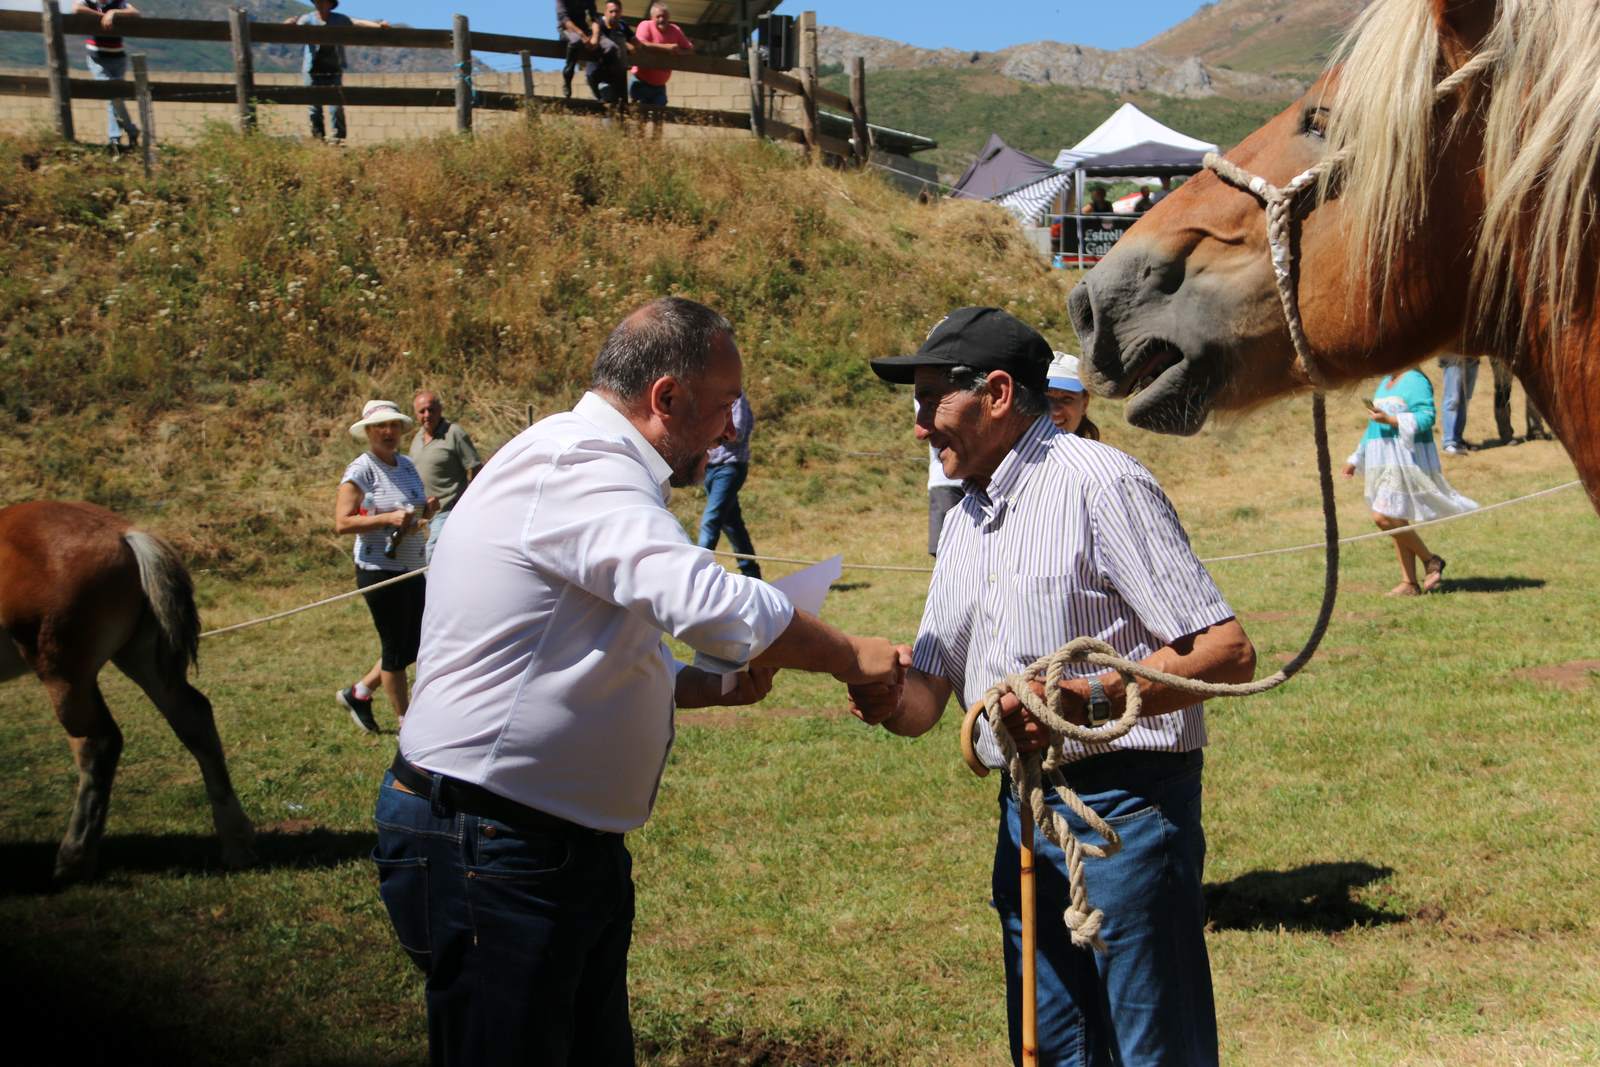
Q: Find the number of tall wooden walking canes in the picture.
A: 1